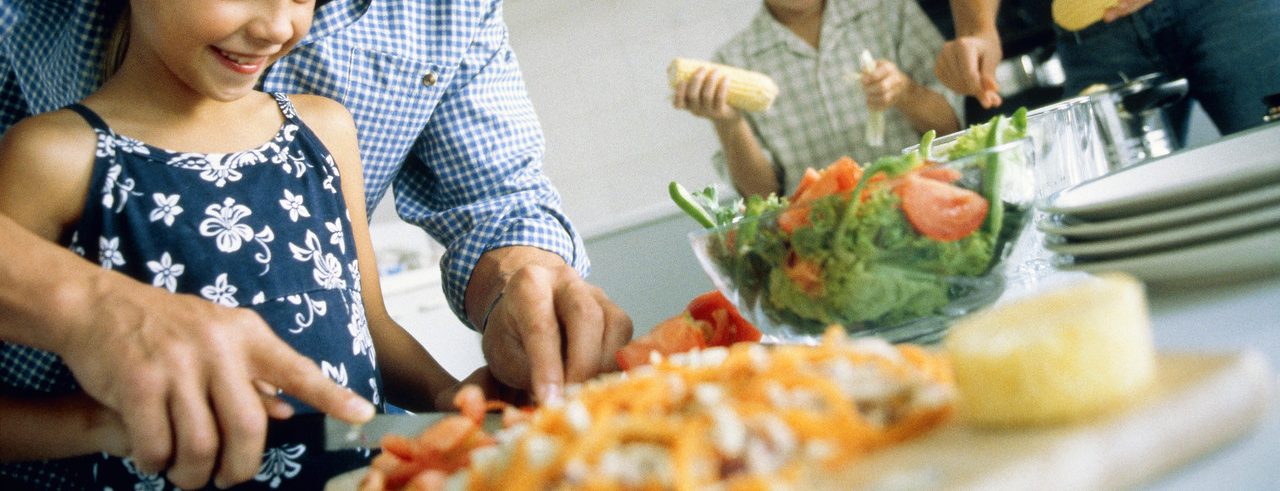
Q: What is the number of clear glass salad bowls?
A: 1